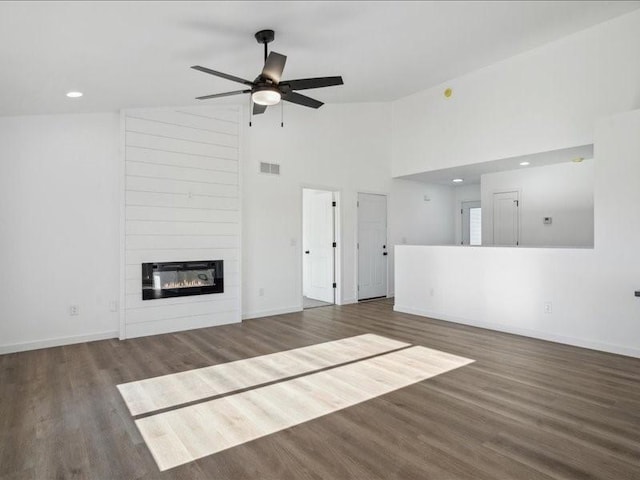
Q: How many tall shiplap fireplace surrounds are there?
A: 1